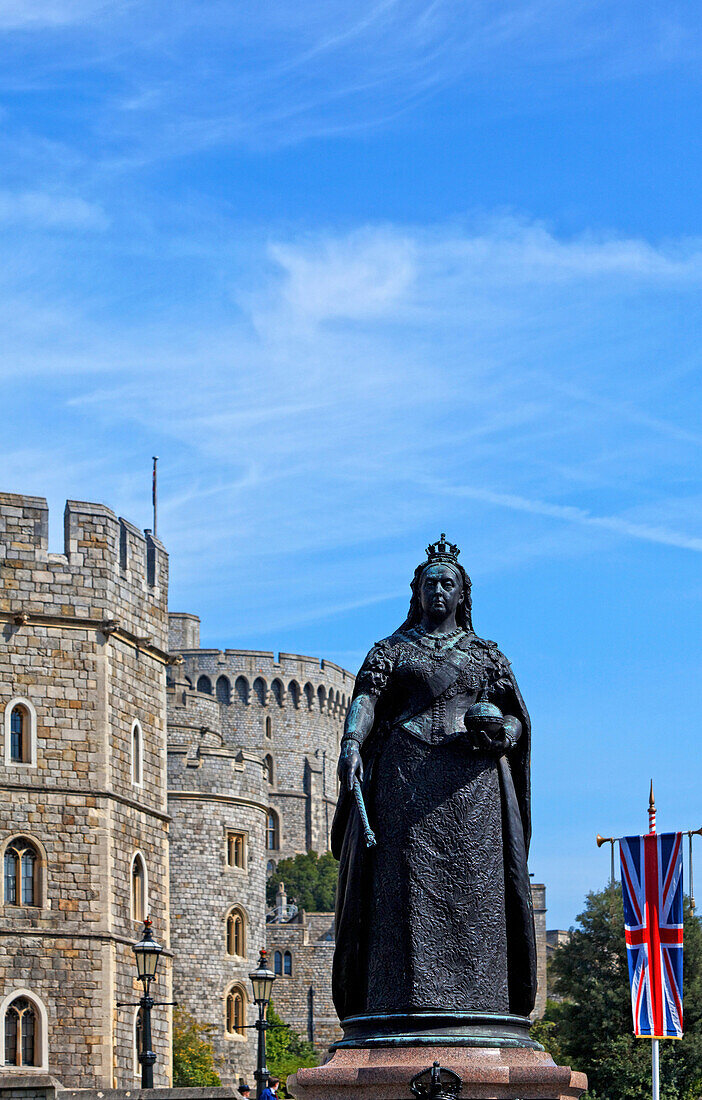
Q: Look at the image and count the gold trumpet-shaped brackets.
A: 2